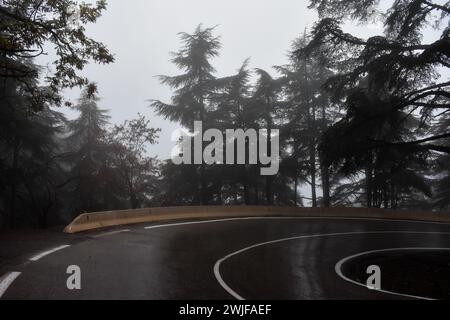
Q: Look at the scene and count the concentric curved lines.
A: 3